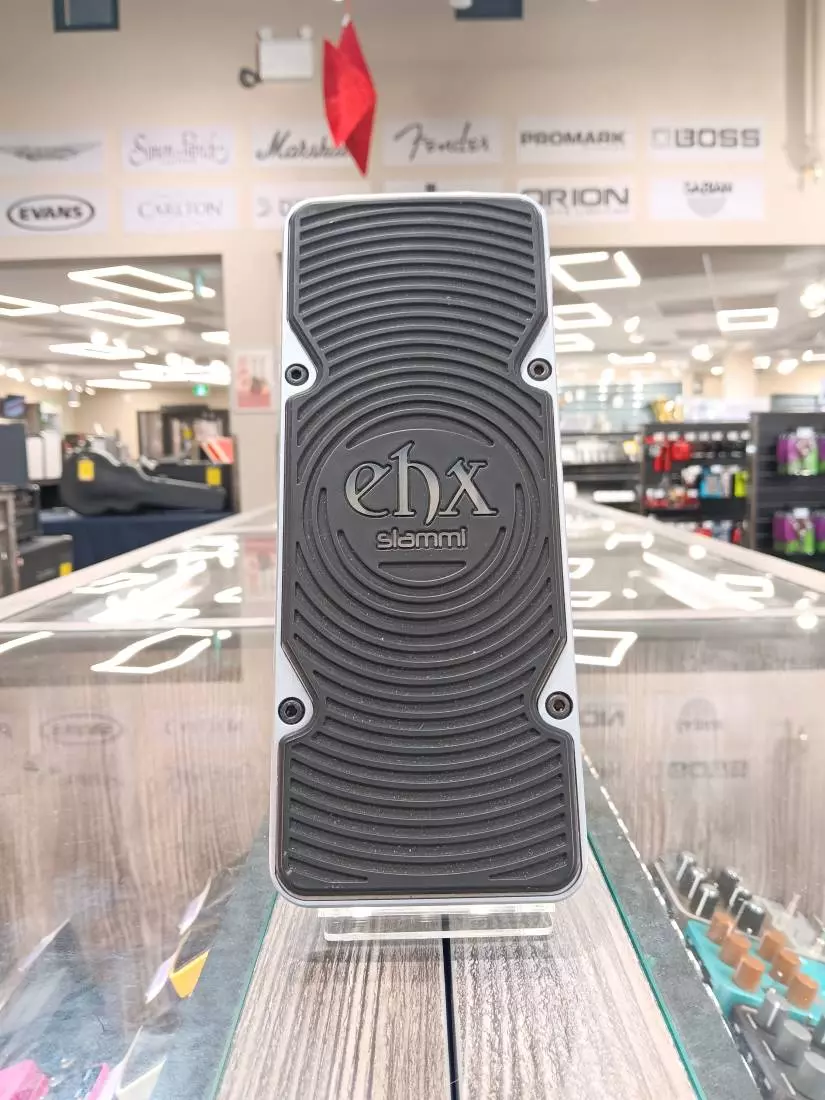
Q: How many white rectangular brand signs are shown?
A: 12